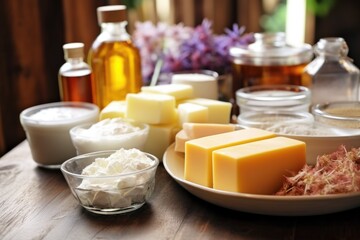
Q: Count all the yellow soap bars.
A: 2